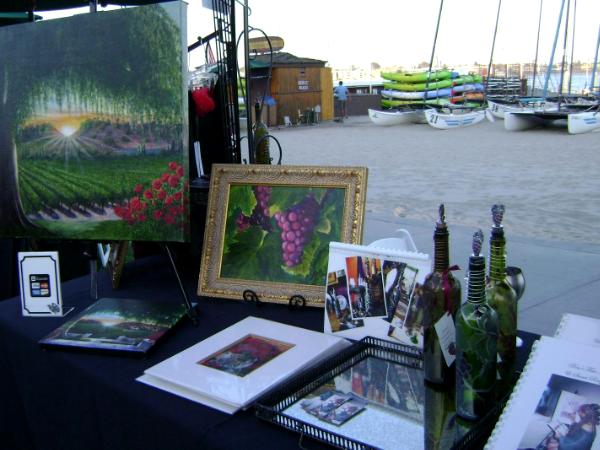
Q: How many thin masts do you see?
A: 7